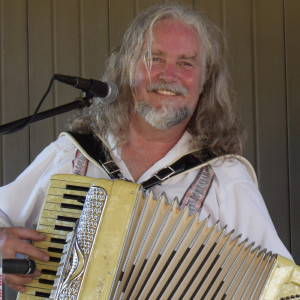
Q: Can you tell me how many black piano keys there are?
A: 11